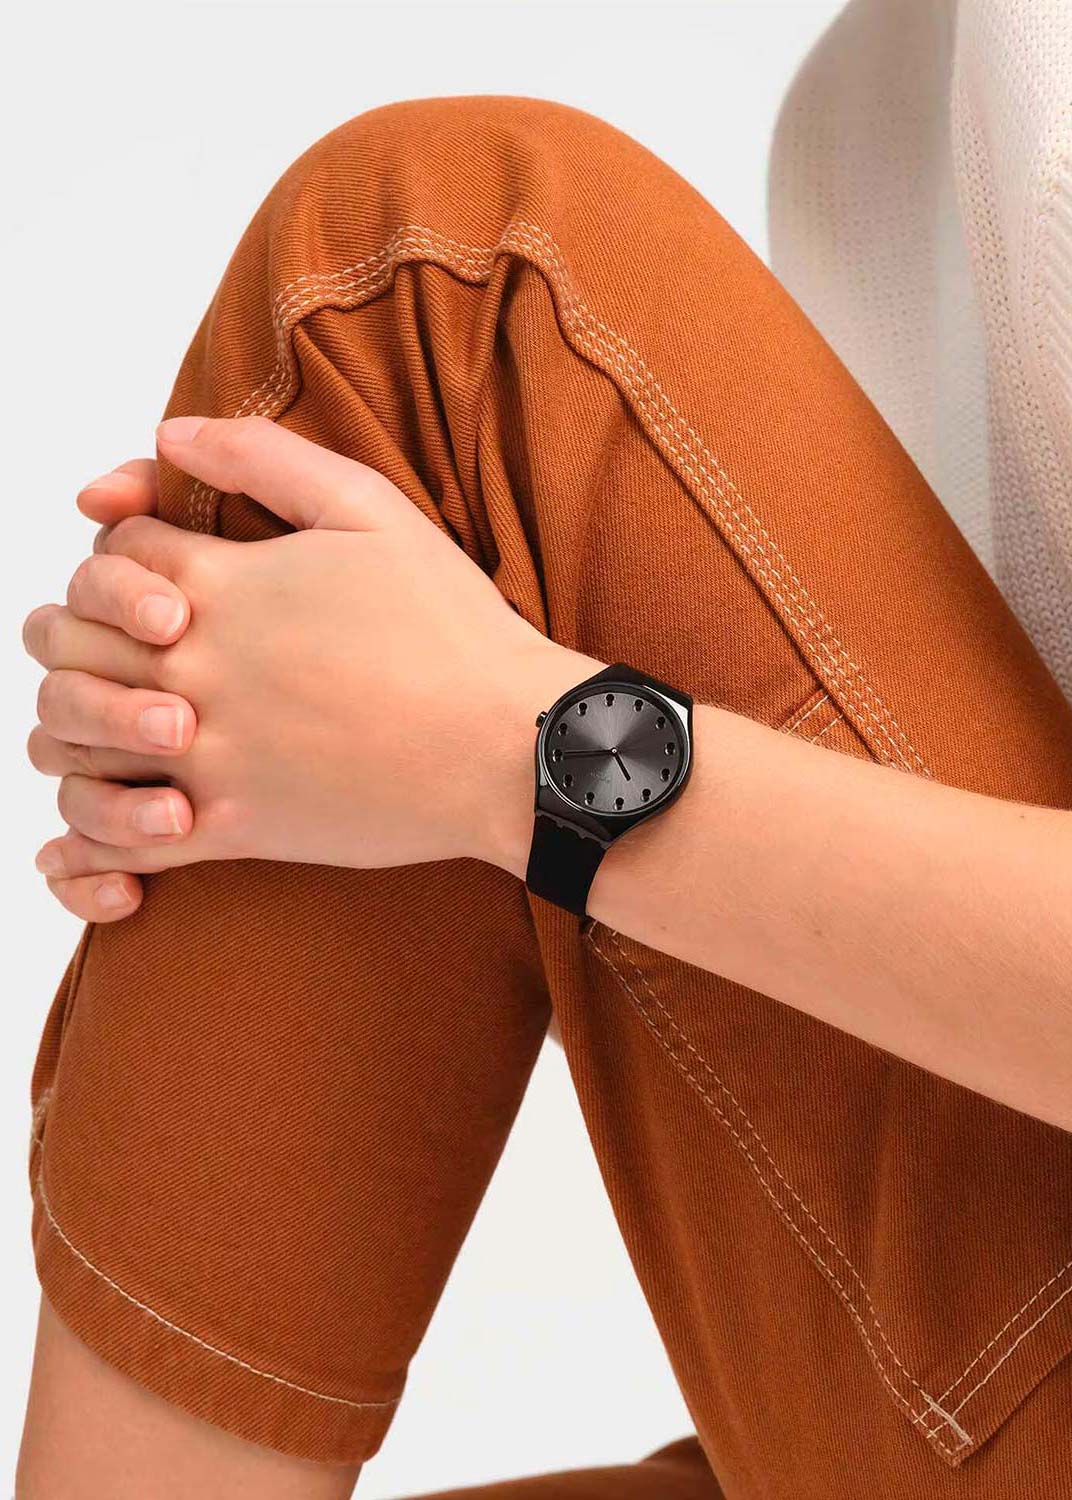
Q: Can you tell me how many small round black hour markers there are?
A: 12